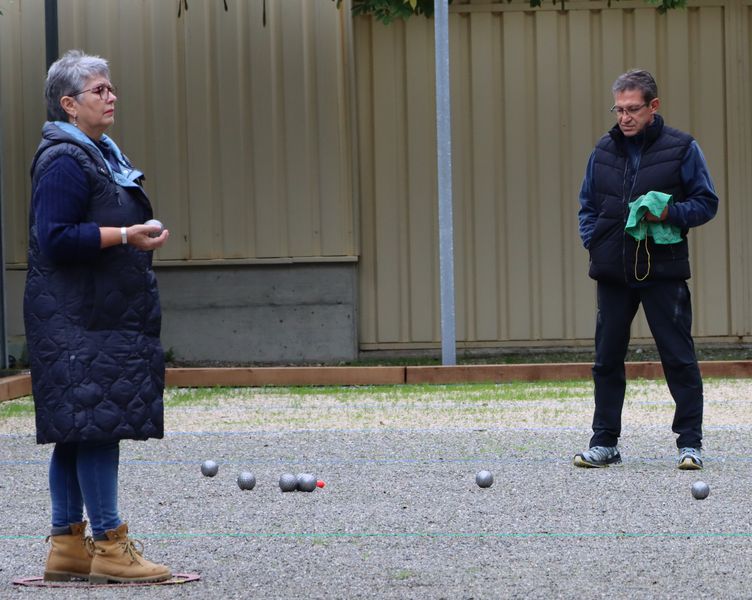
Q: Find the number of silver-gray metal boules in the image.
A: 7